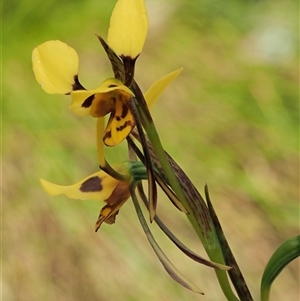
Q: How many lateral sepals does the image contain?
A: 4